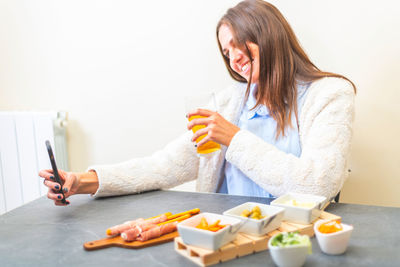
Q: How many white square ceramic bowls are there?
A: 3